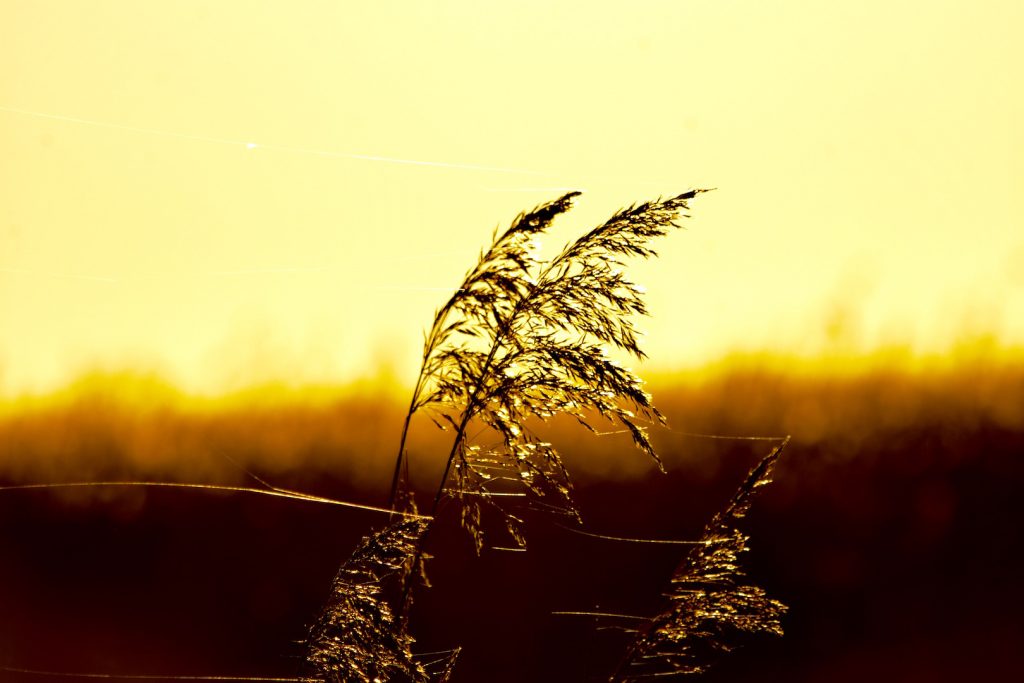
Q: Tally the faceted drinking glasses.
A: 0